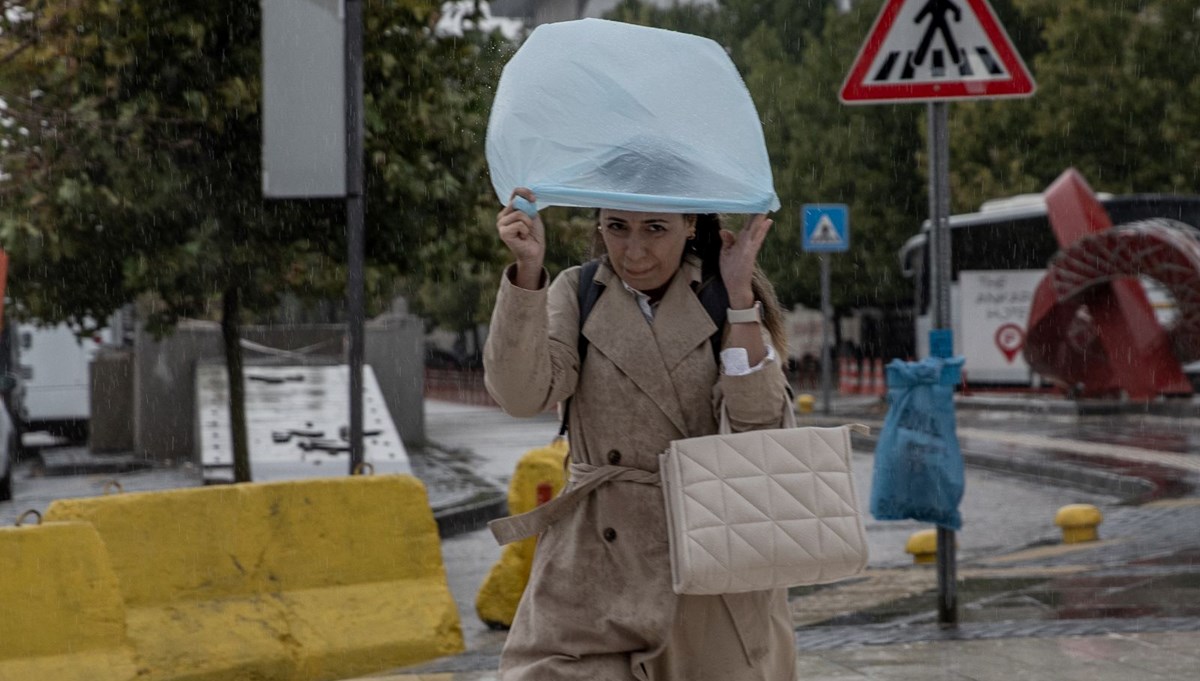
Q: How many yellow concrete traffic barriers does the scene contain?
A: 3